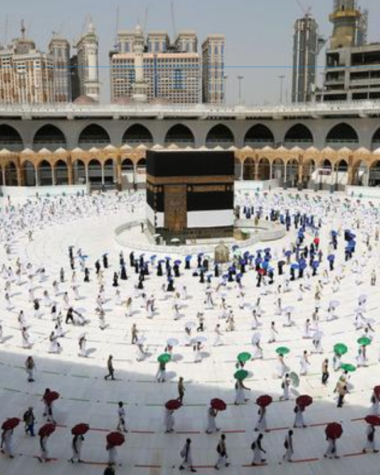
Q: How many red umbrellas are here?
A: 14